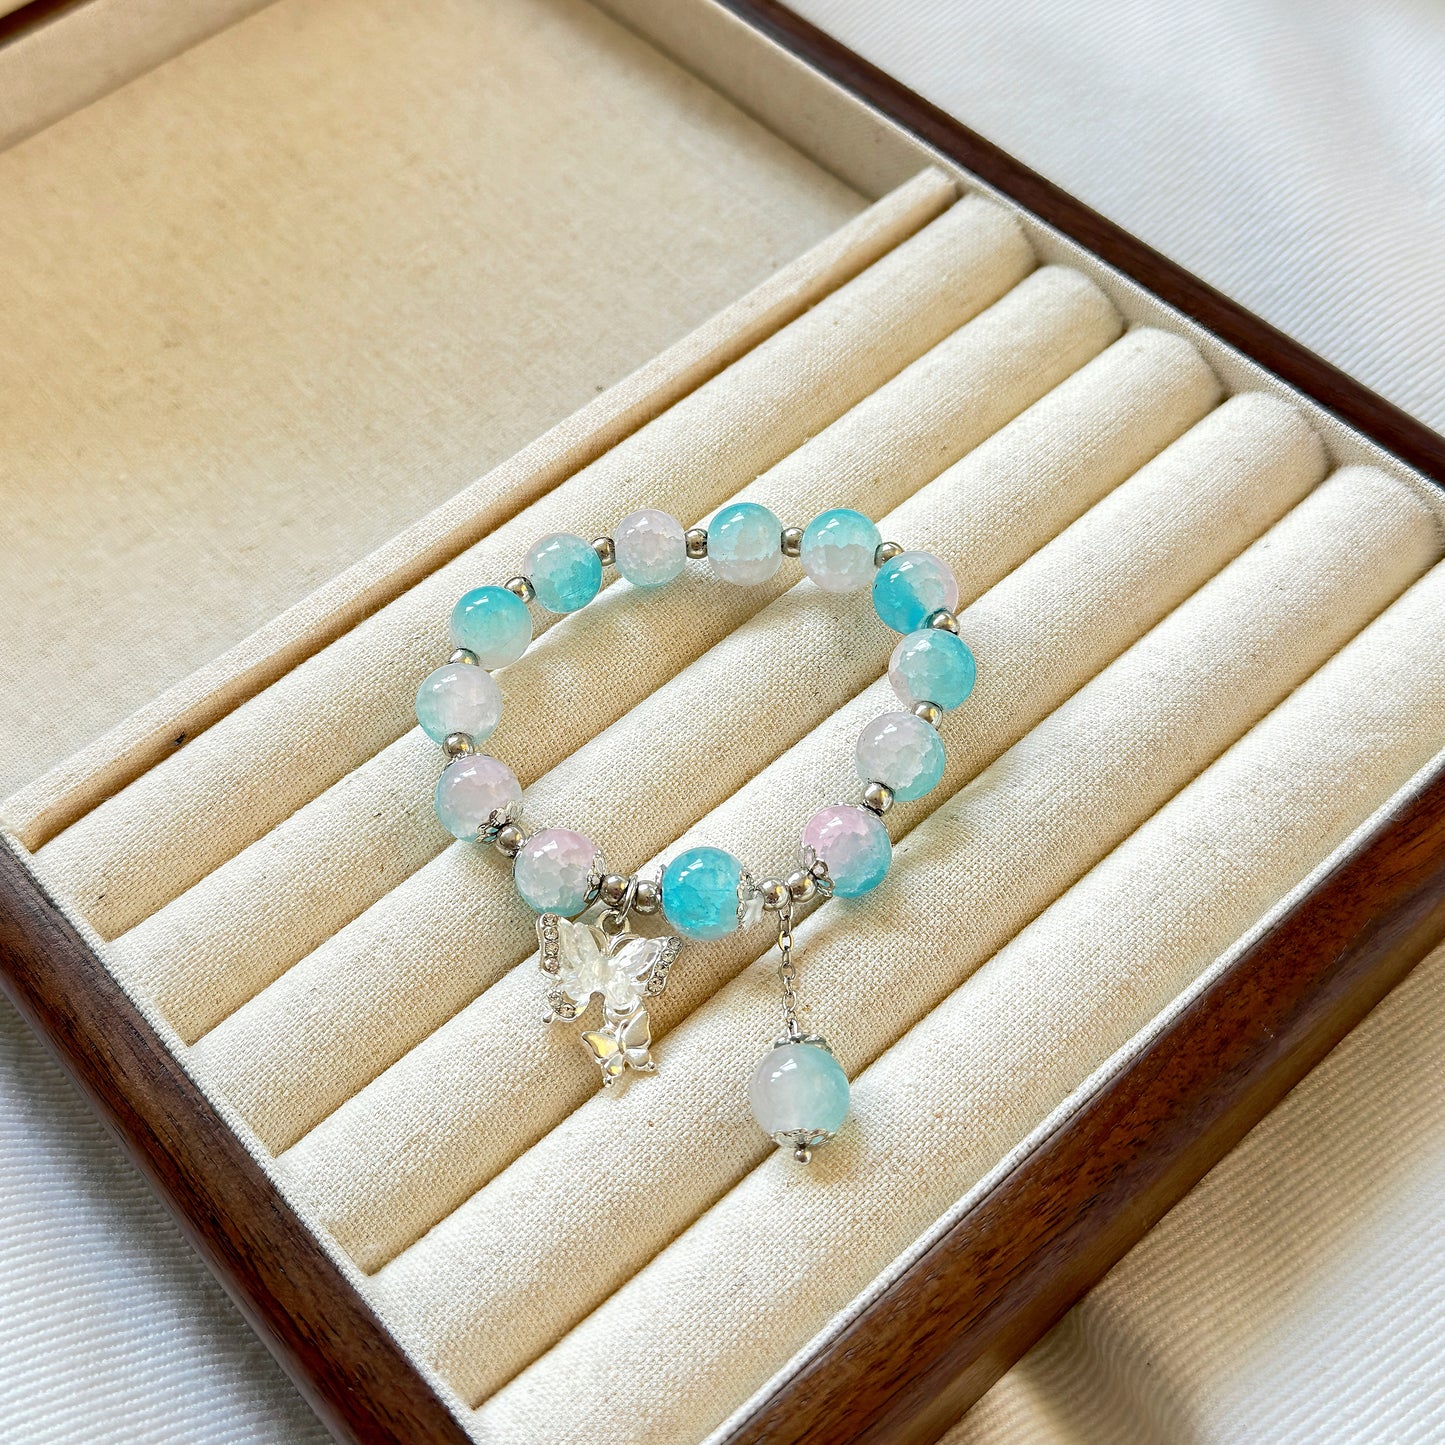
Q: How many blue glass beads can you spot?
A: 14